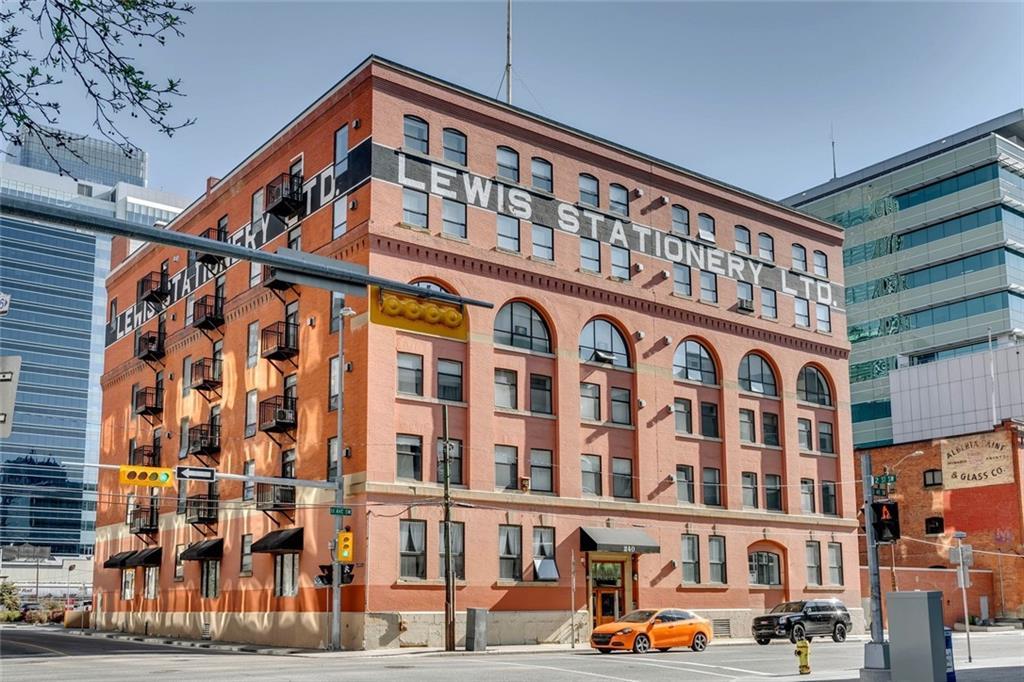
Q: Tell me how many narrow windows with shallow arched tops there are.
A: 12